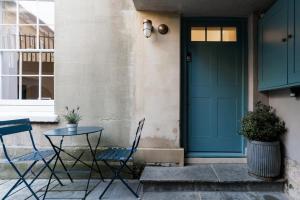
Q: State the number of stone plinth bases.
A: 1